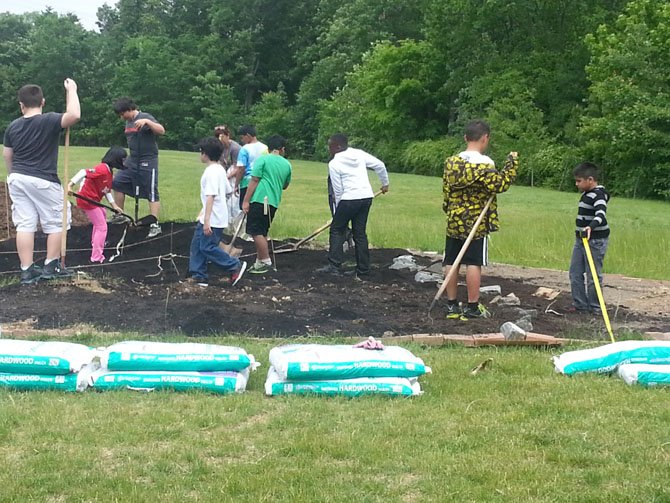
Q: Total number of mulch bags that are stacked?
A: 8